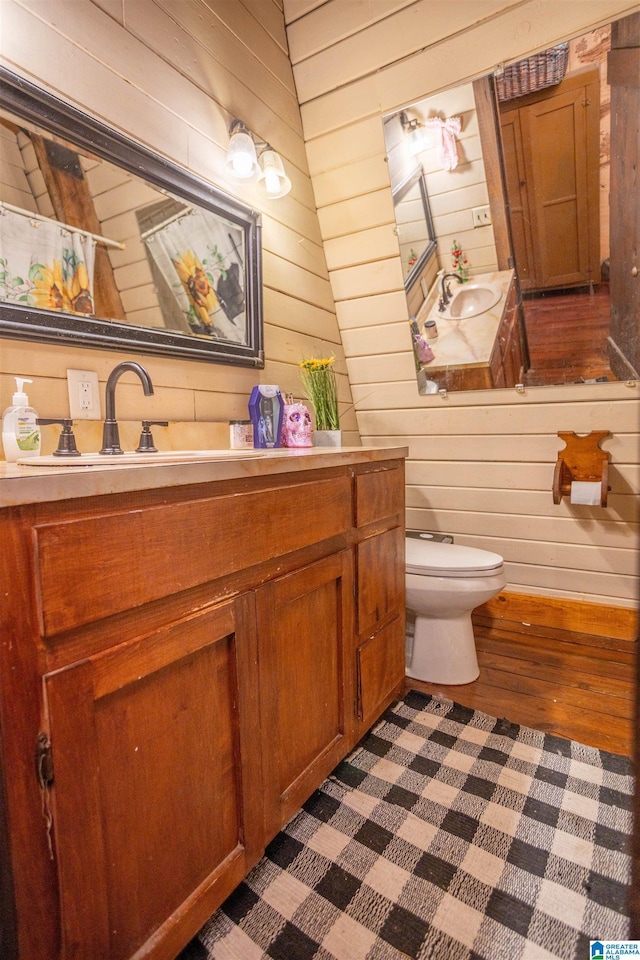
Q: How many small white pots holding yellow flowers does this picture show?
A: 1